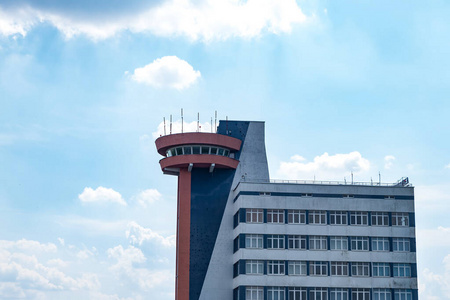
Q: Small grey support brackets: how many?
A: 2